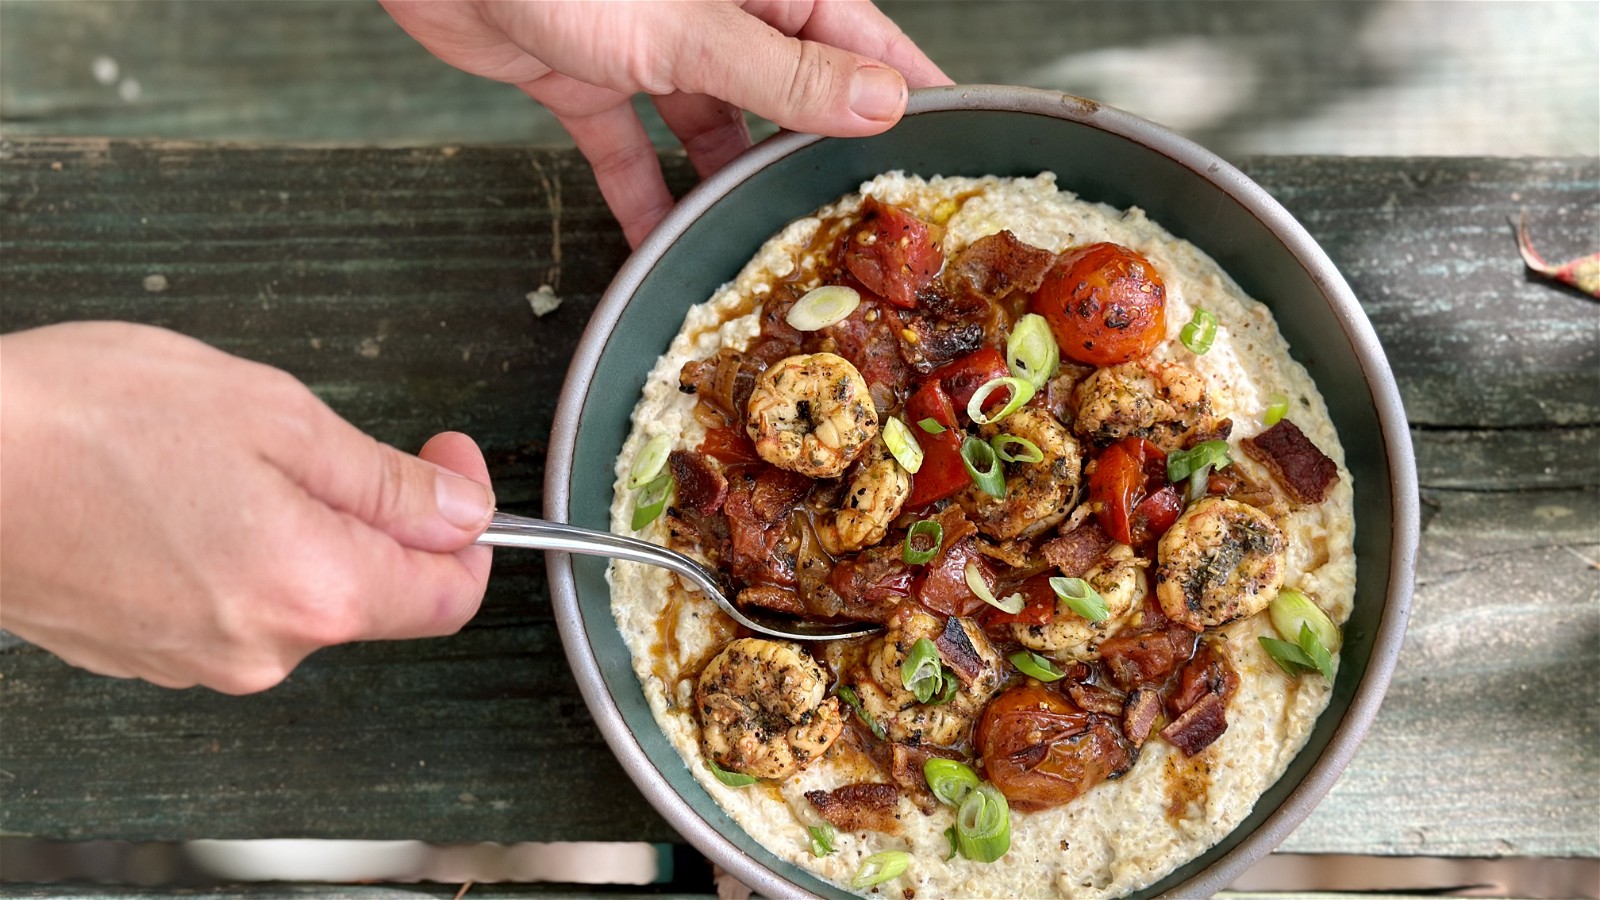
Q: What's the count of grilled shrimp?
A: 8